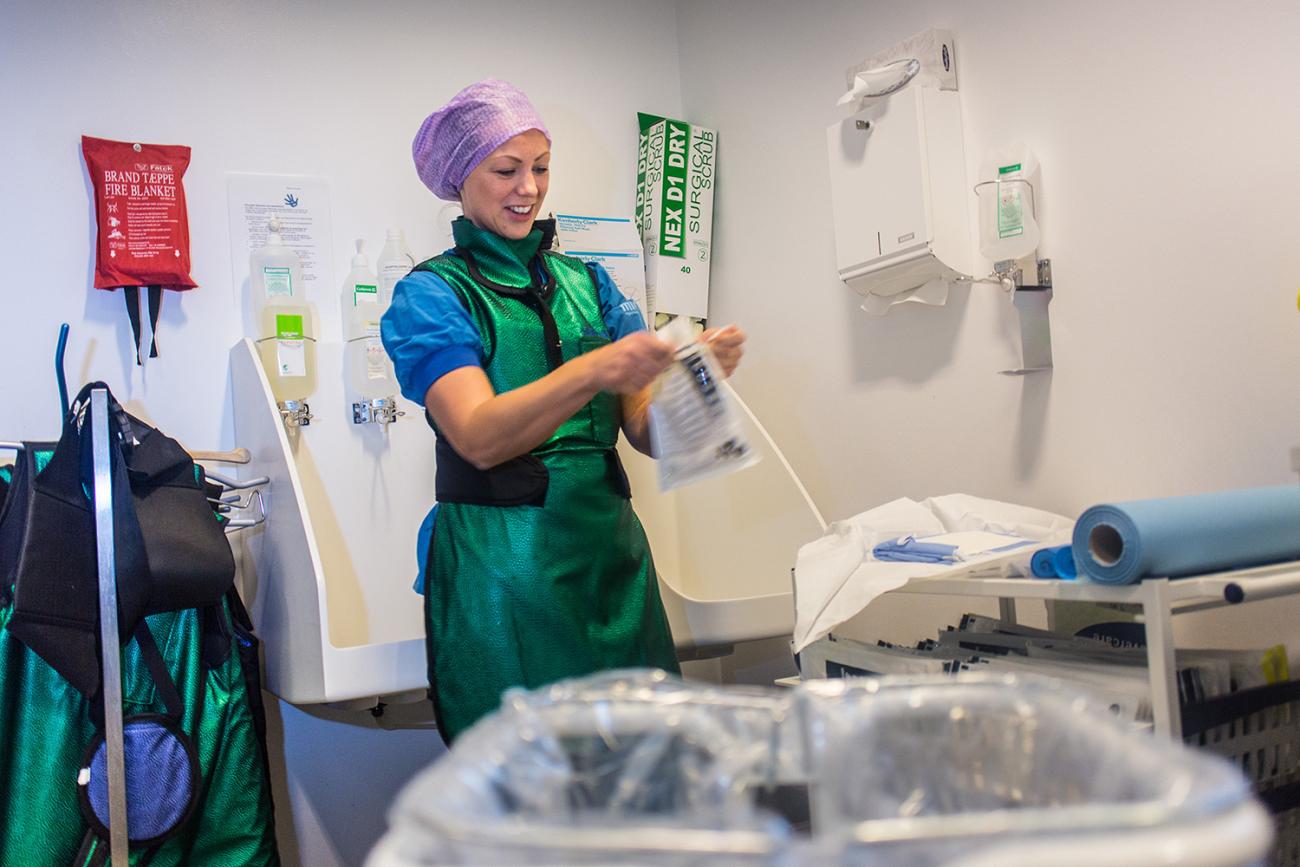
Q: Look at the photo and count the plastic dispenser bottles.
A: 6